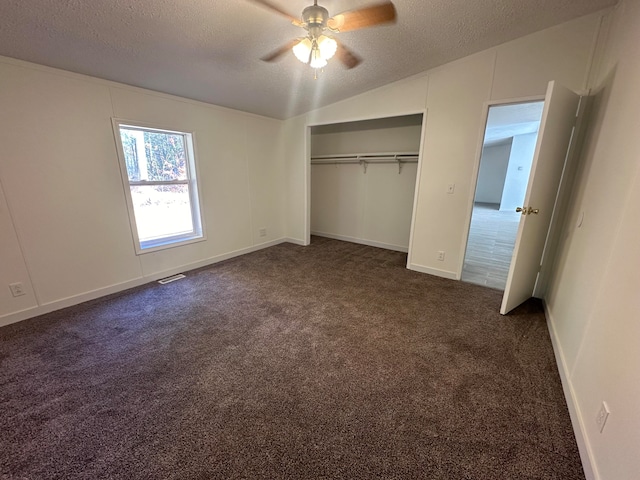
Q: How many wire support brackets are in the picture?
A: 2